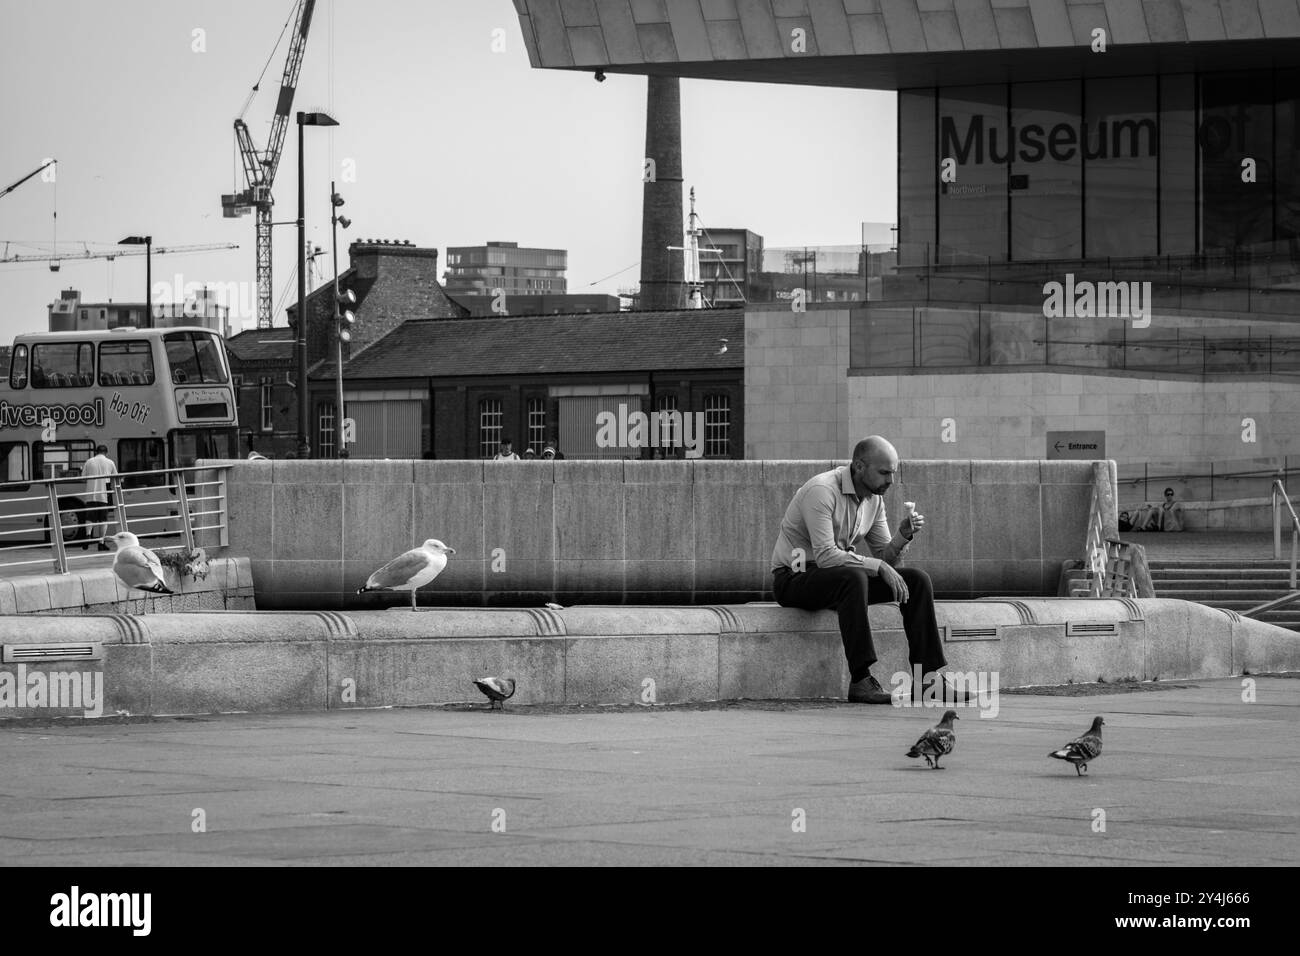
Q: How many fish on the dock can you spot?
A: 0